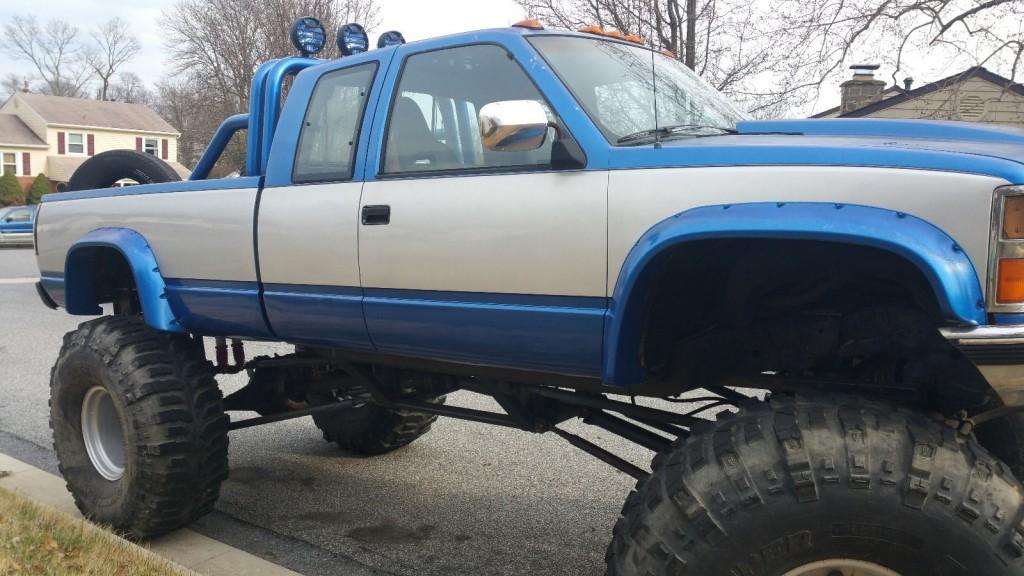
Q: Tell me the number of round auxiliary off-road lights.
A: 3